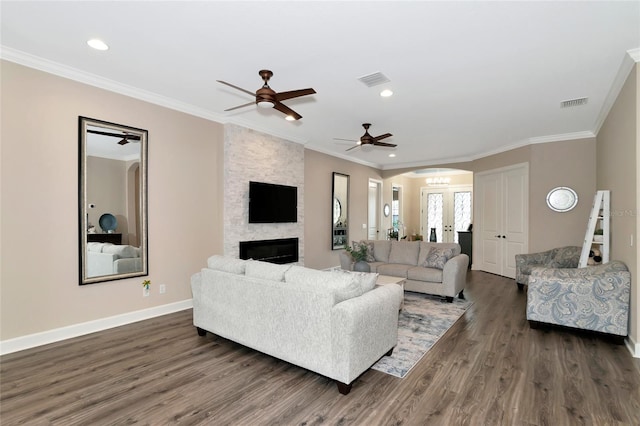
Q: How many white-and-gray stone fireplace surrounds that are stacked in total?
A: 1